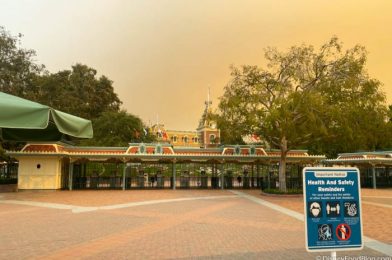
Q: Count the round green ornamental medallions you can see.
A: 4